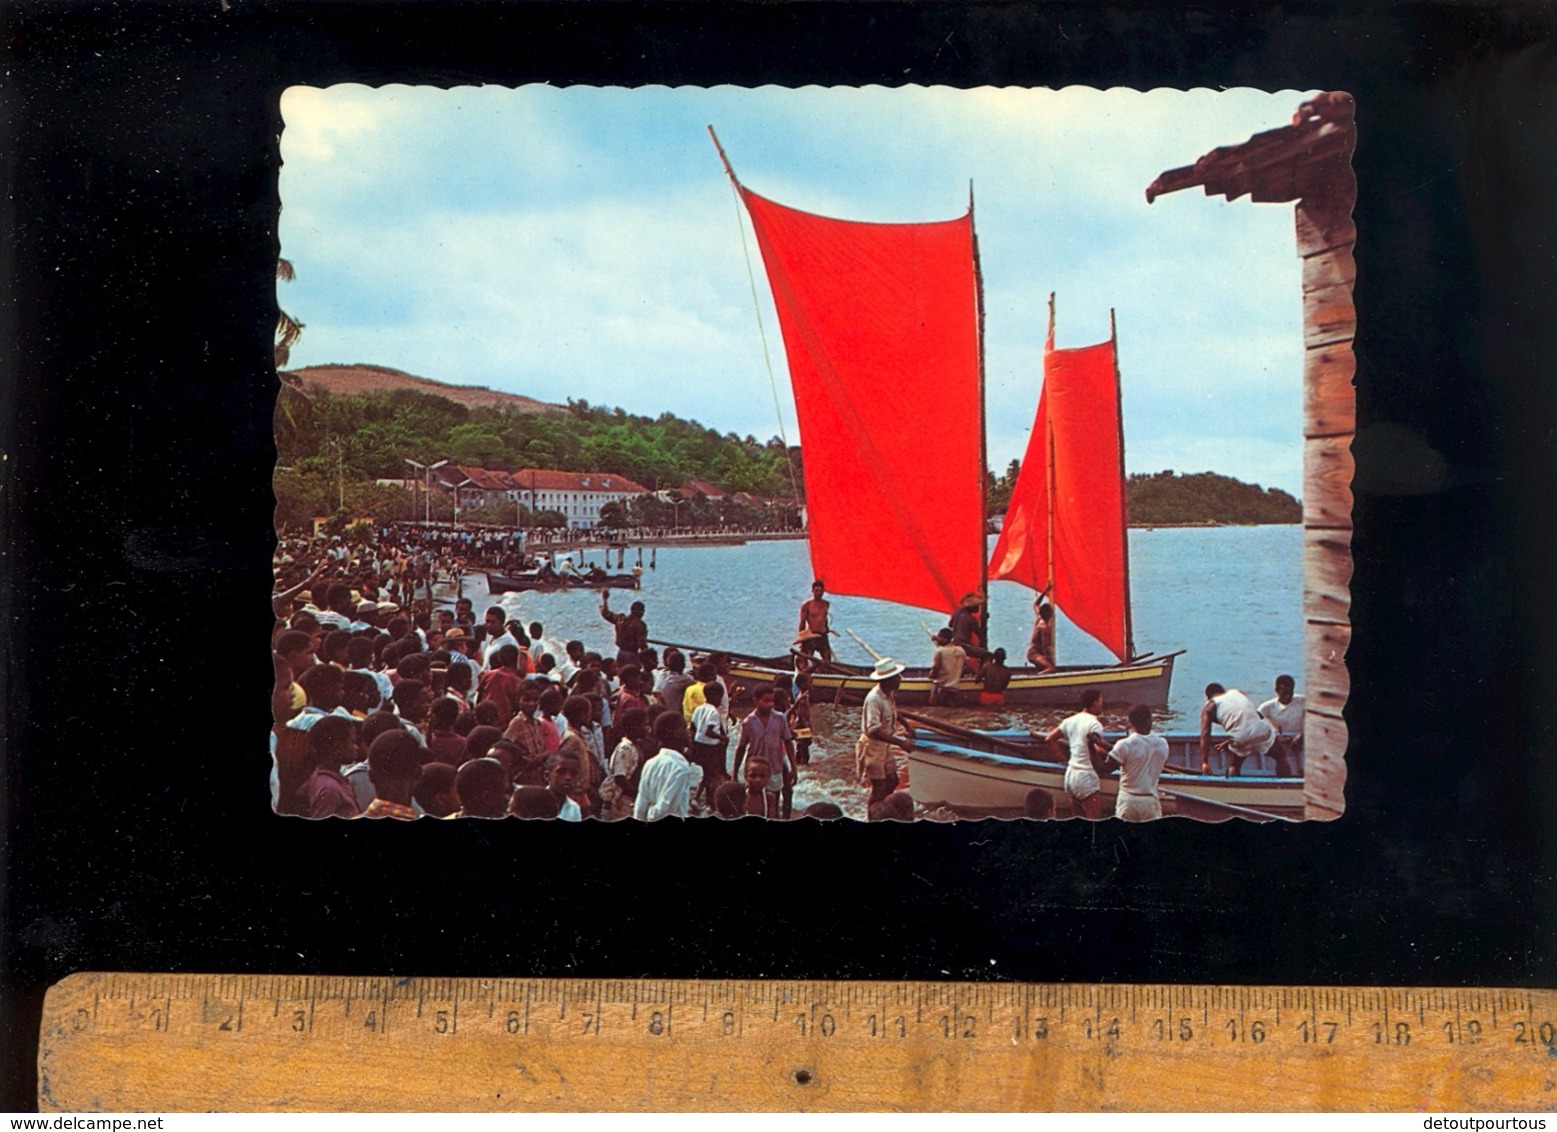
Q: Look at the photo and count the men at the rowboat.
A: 5